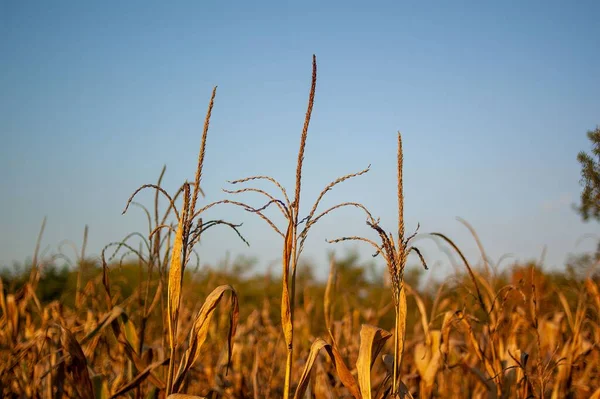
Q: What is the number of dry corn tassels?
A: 3